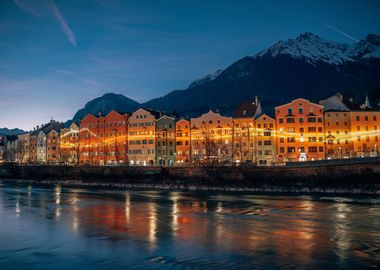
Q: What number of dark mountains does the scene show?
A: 2